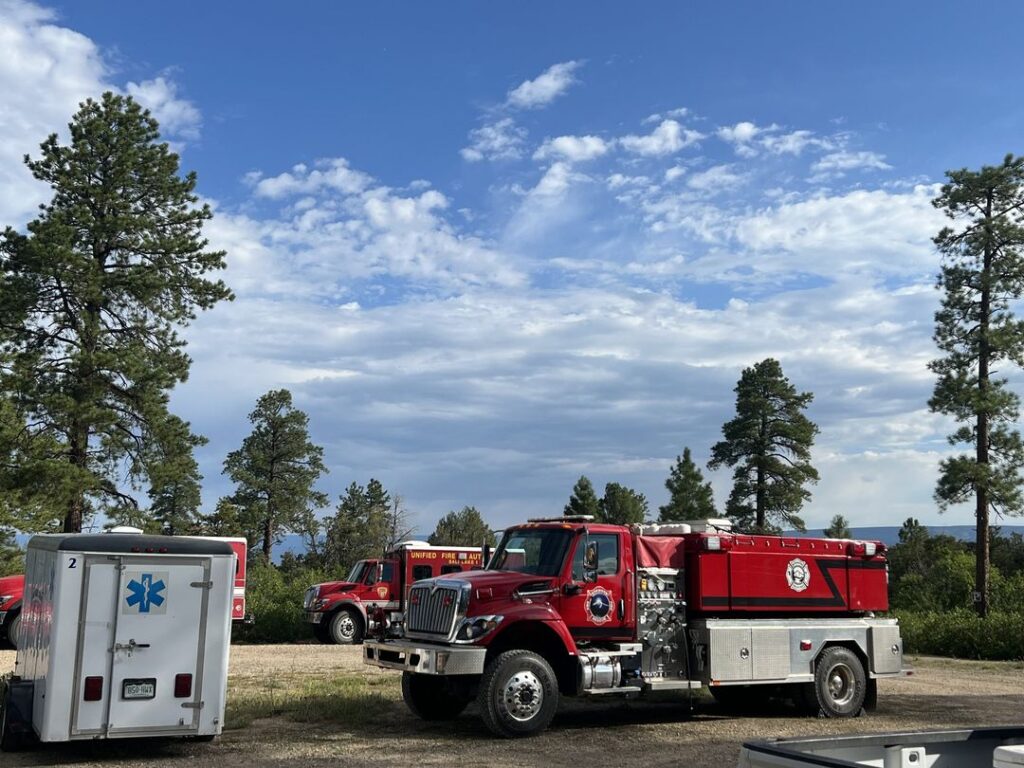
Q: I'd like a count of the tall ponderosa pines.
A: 4